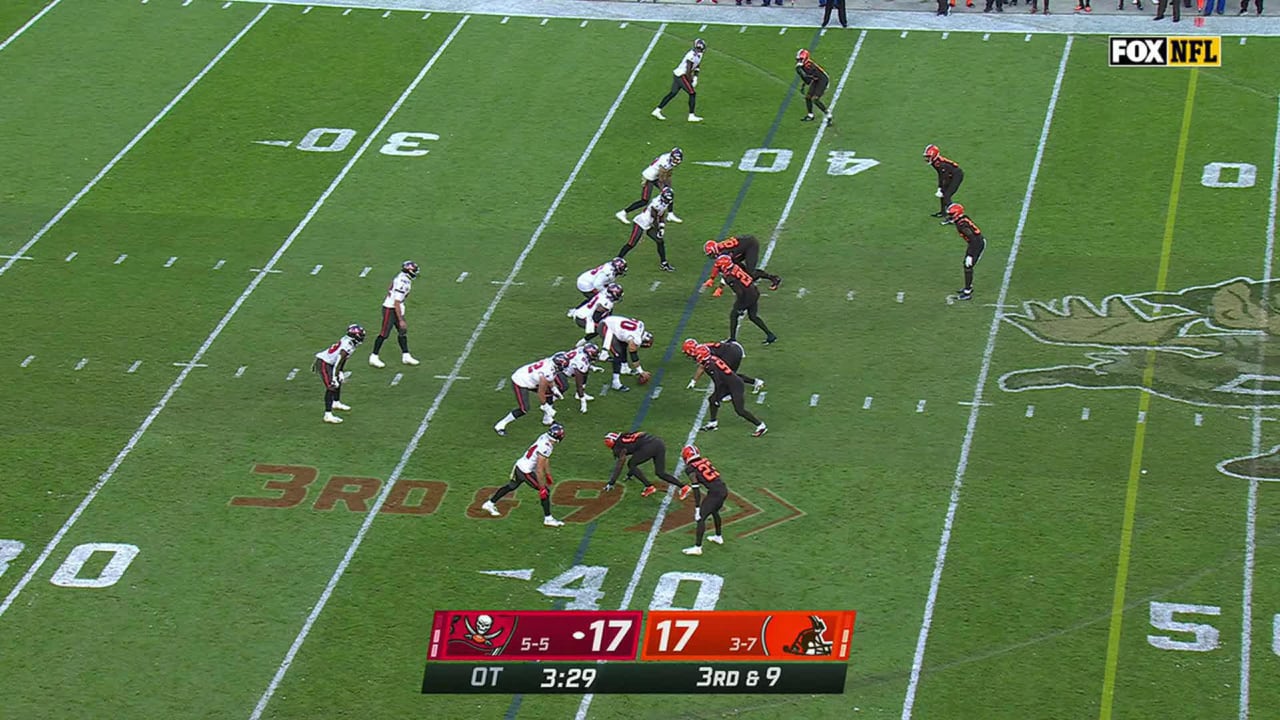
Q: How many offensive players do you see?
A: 11